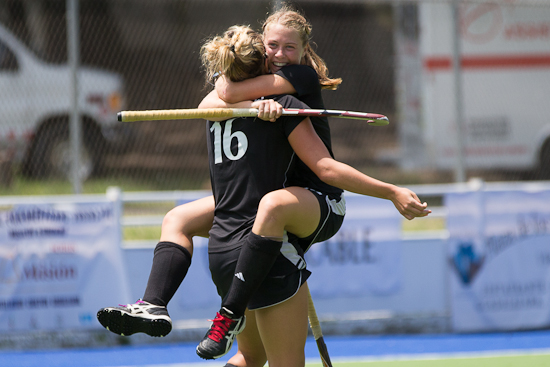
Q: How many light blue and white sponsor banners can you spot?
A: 3